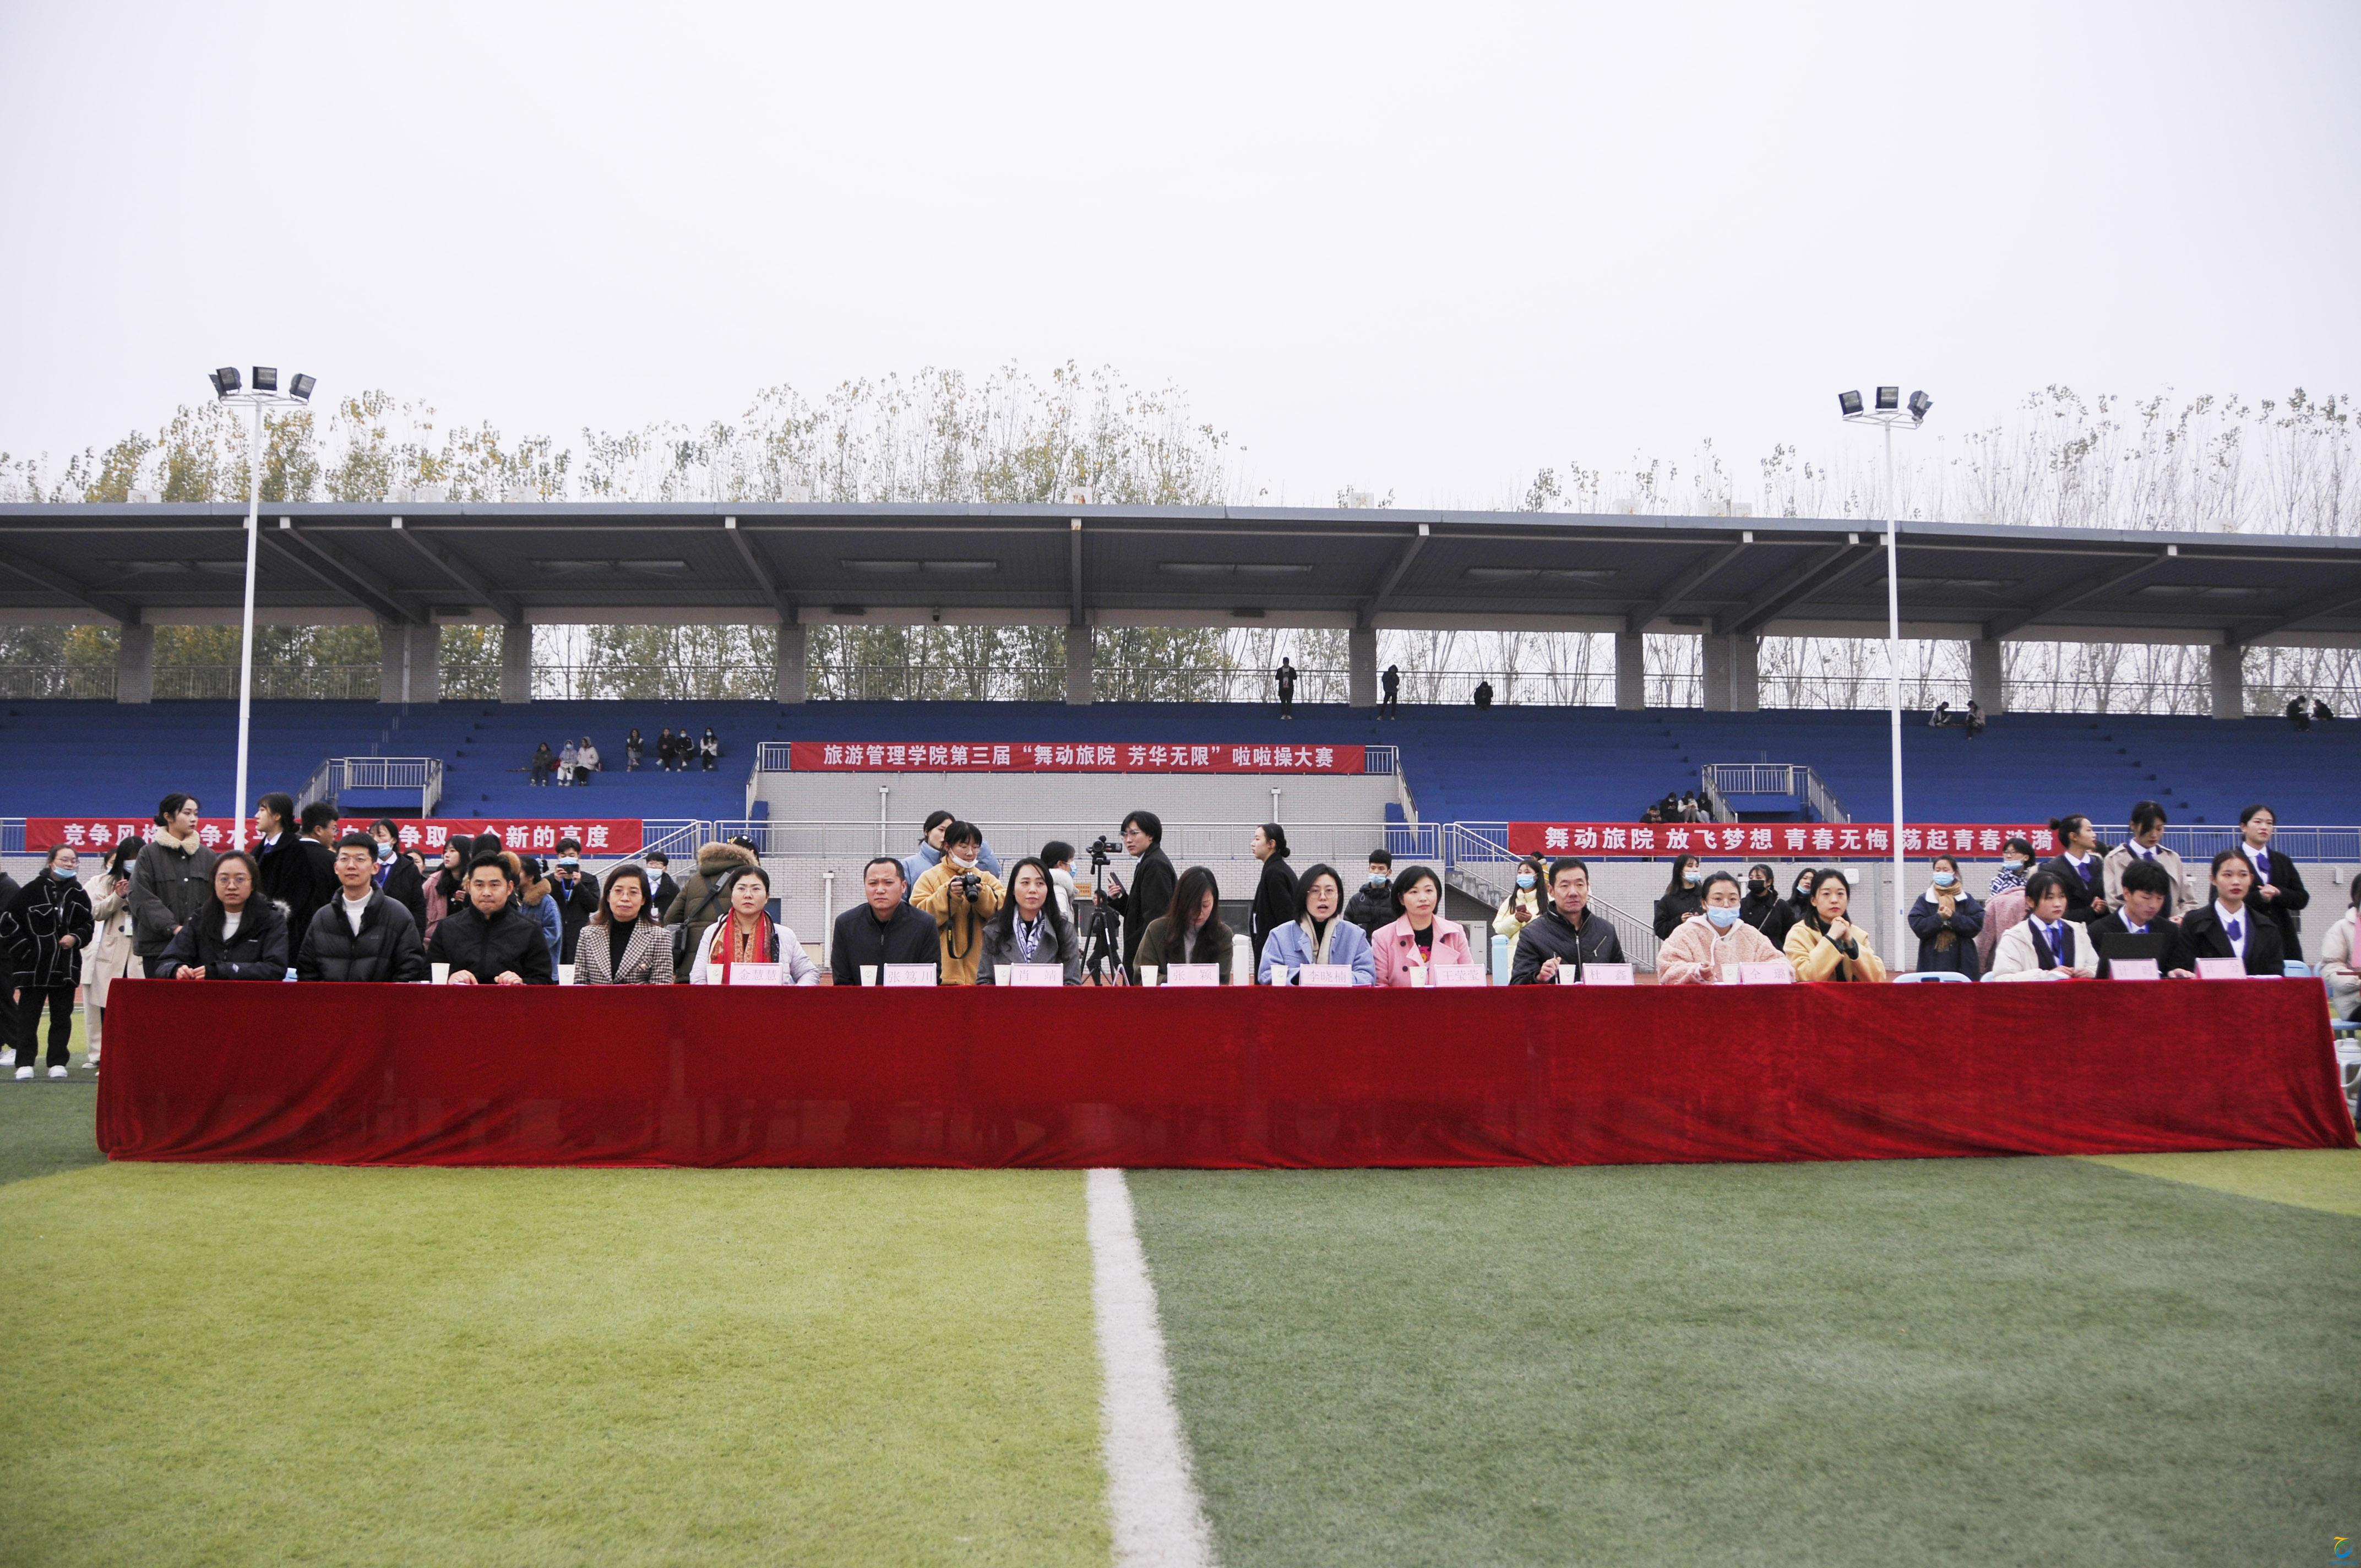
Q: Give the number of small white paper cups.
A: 10